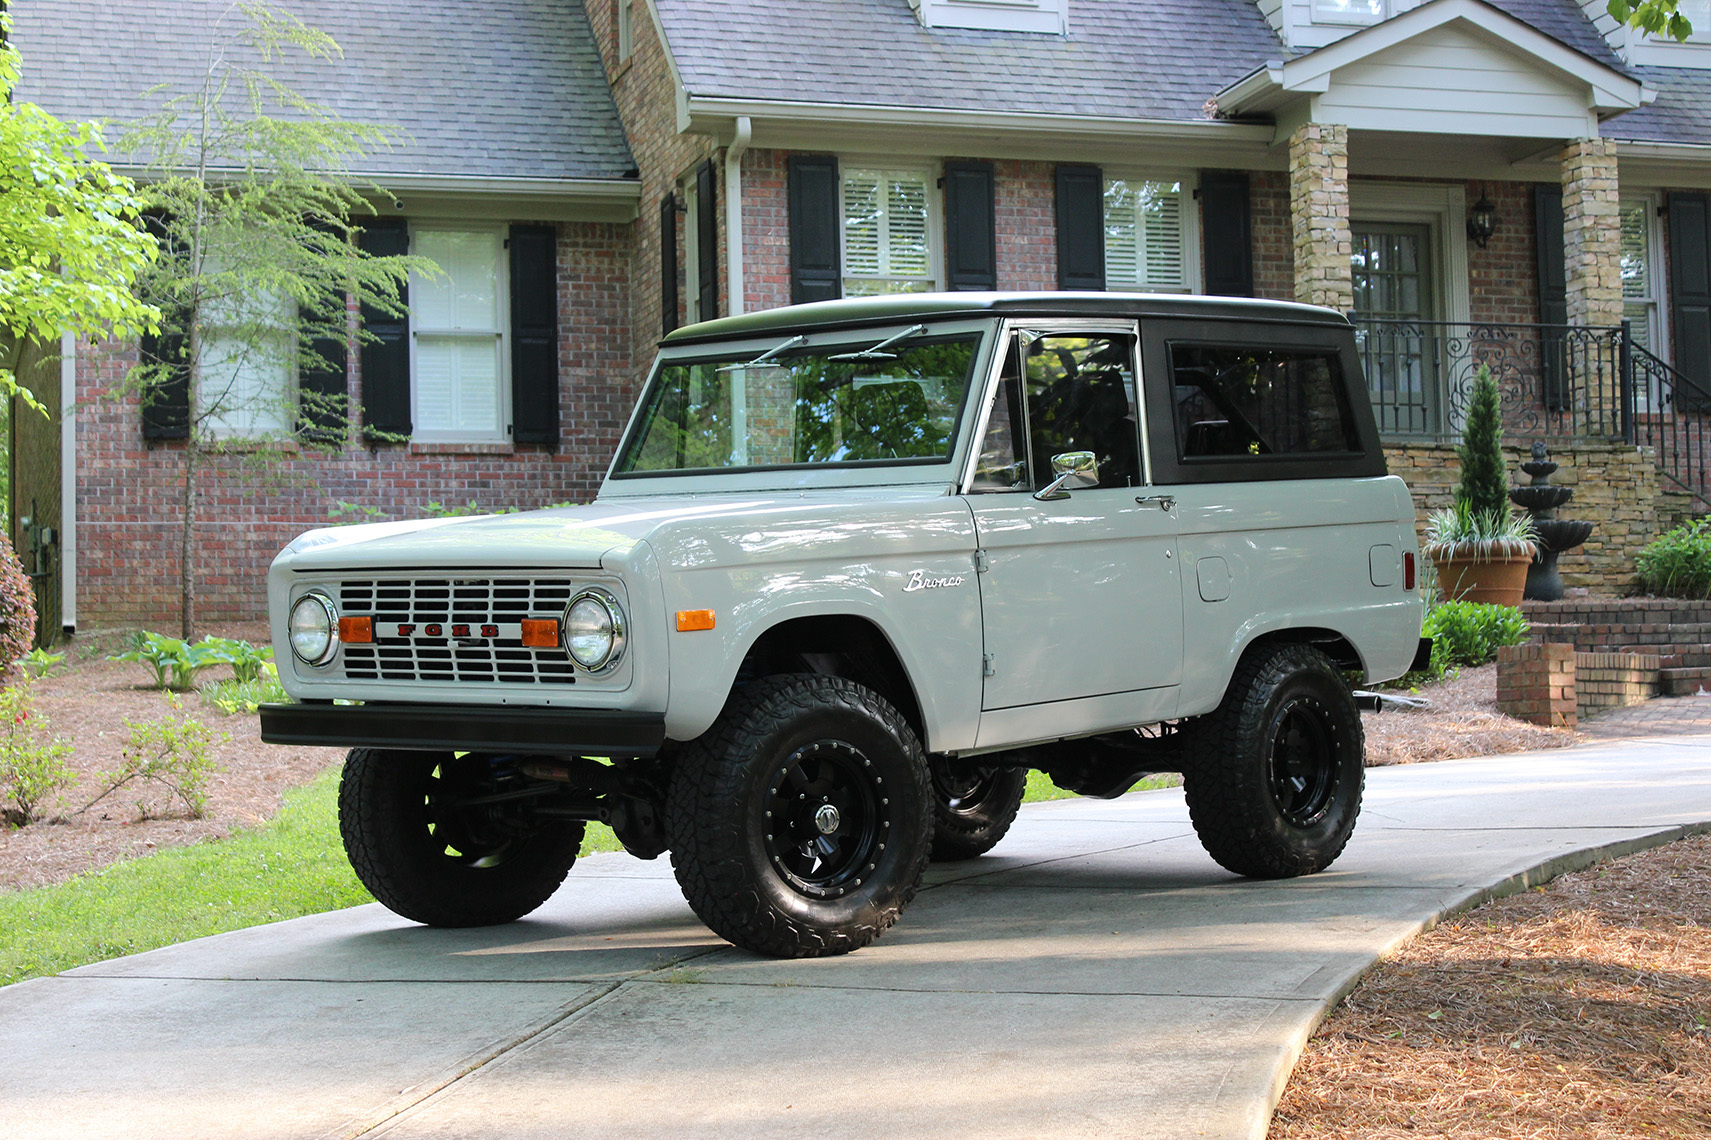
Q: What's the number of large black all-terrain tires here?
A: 4